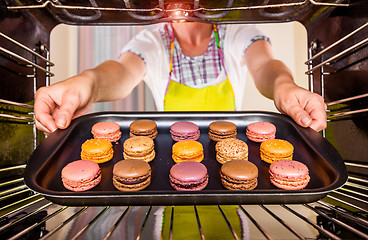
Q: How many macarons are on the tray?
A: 15